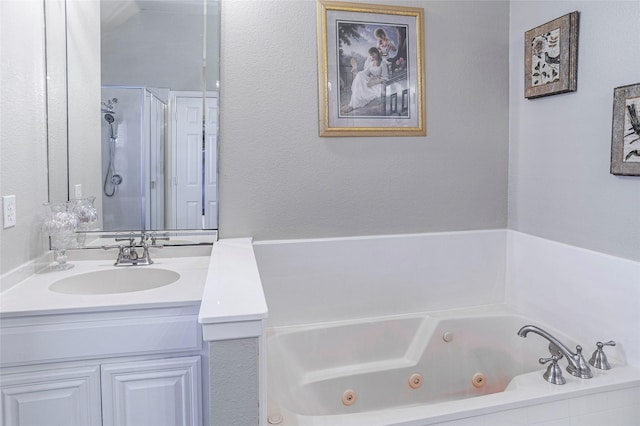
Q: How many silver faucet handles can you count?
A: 4